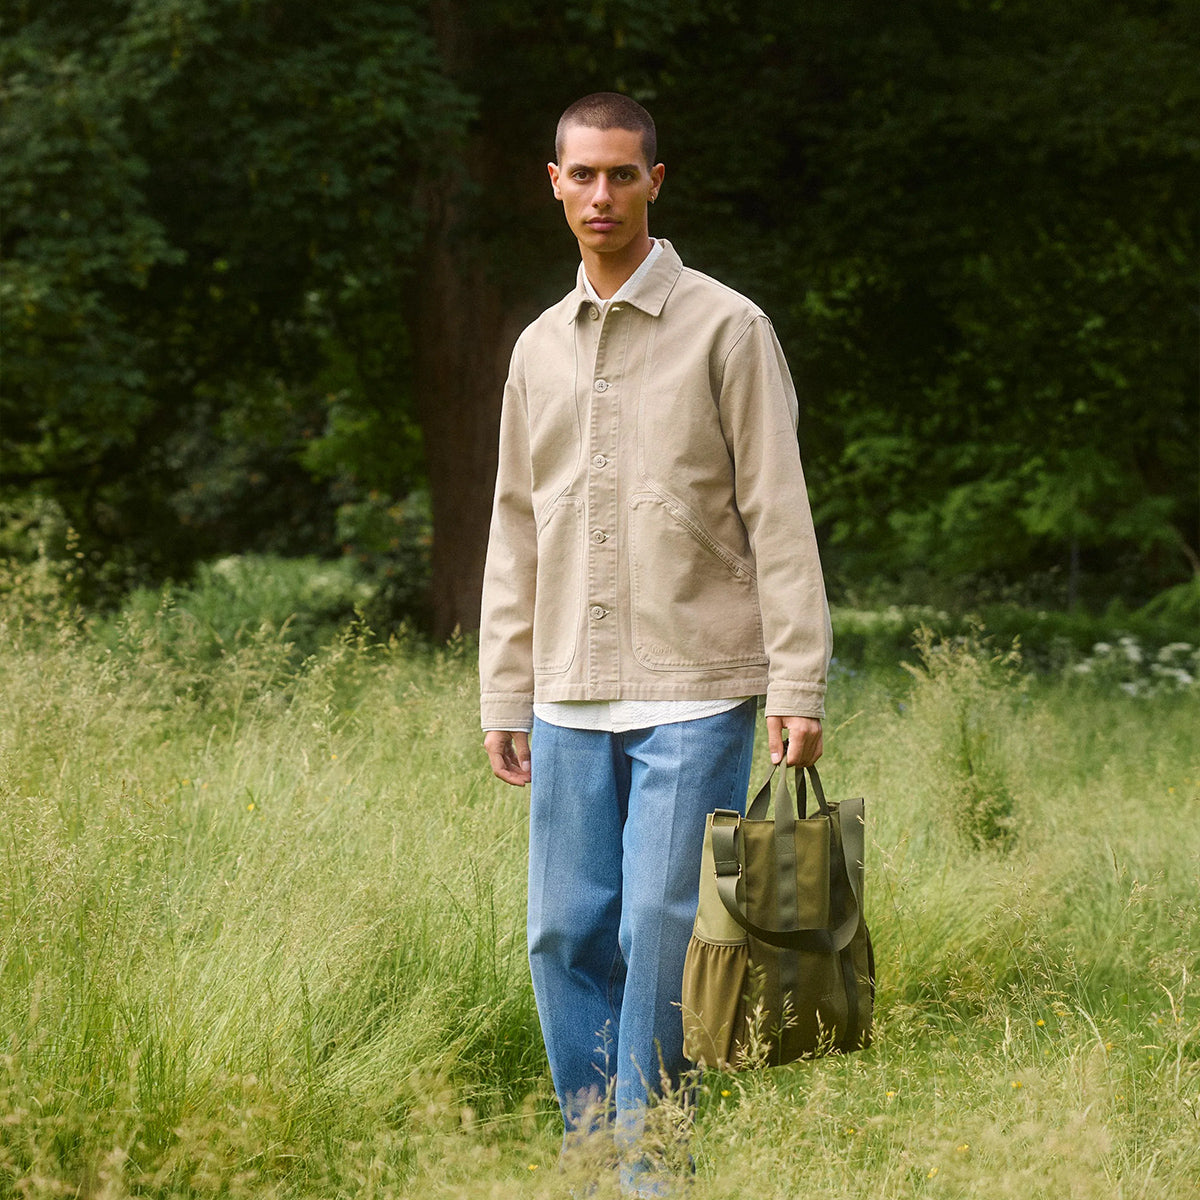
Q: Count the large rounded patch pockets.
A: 2